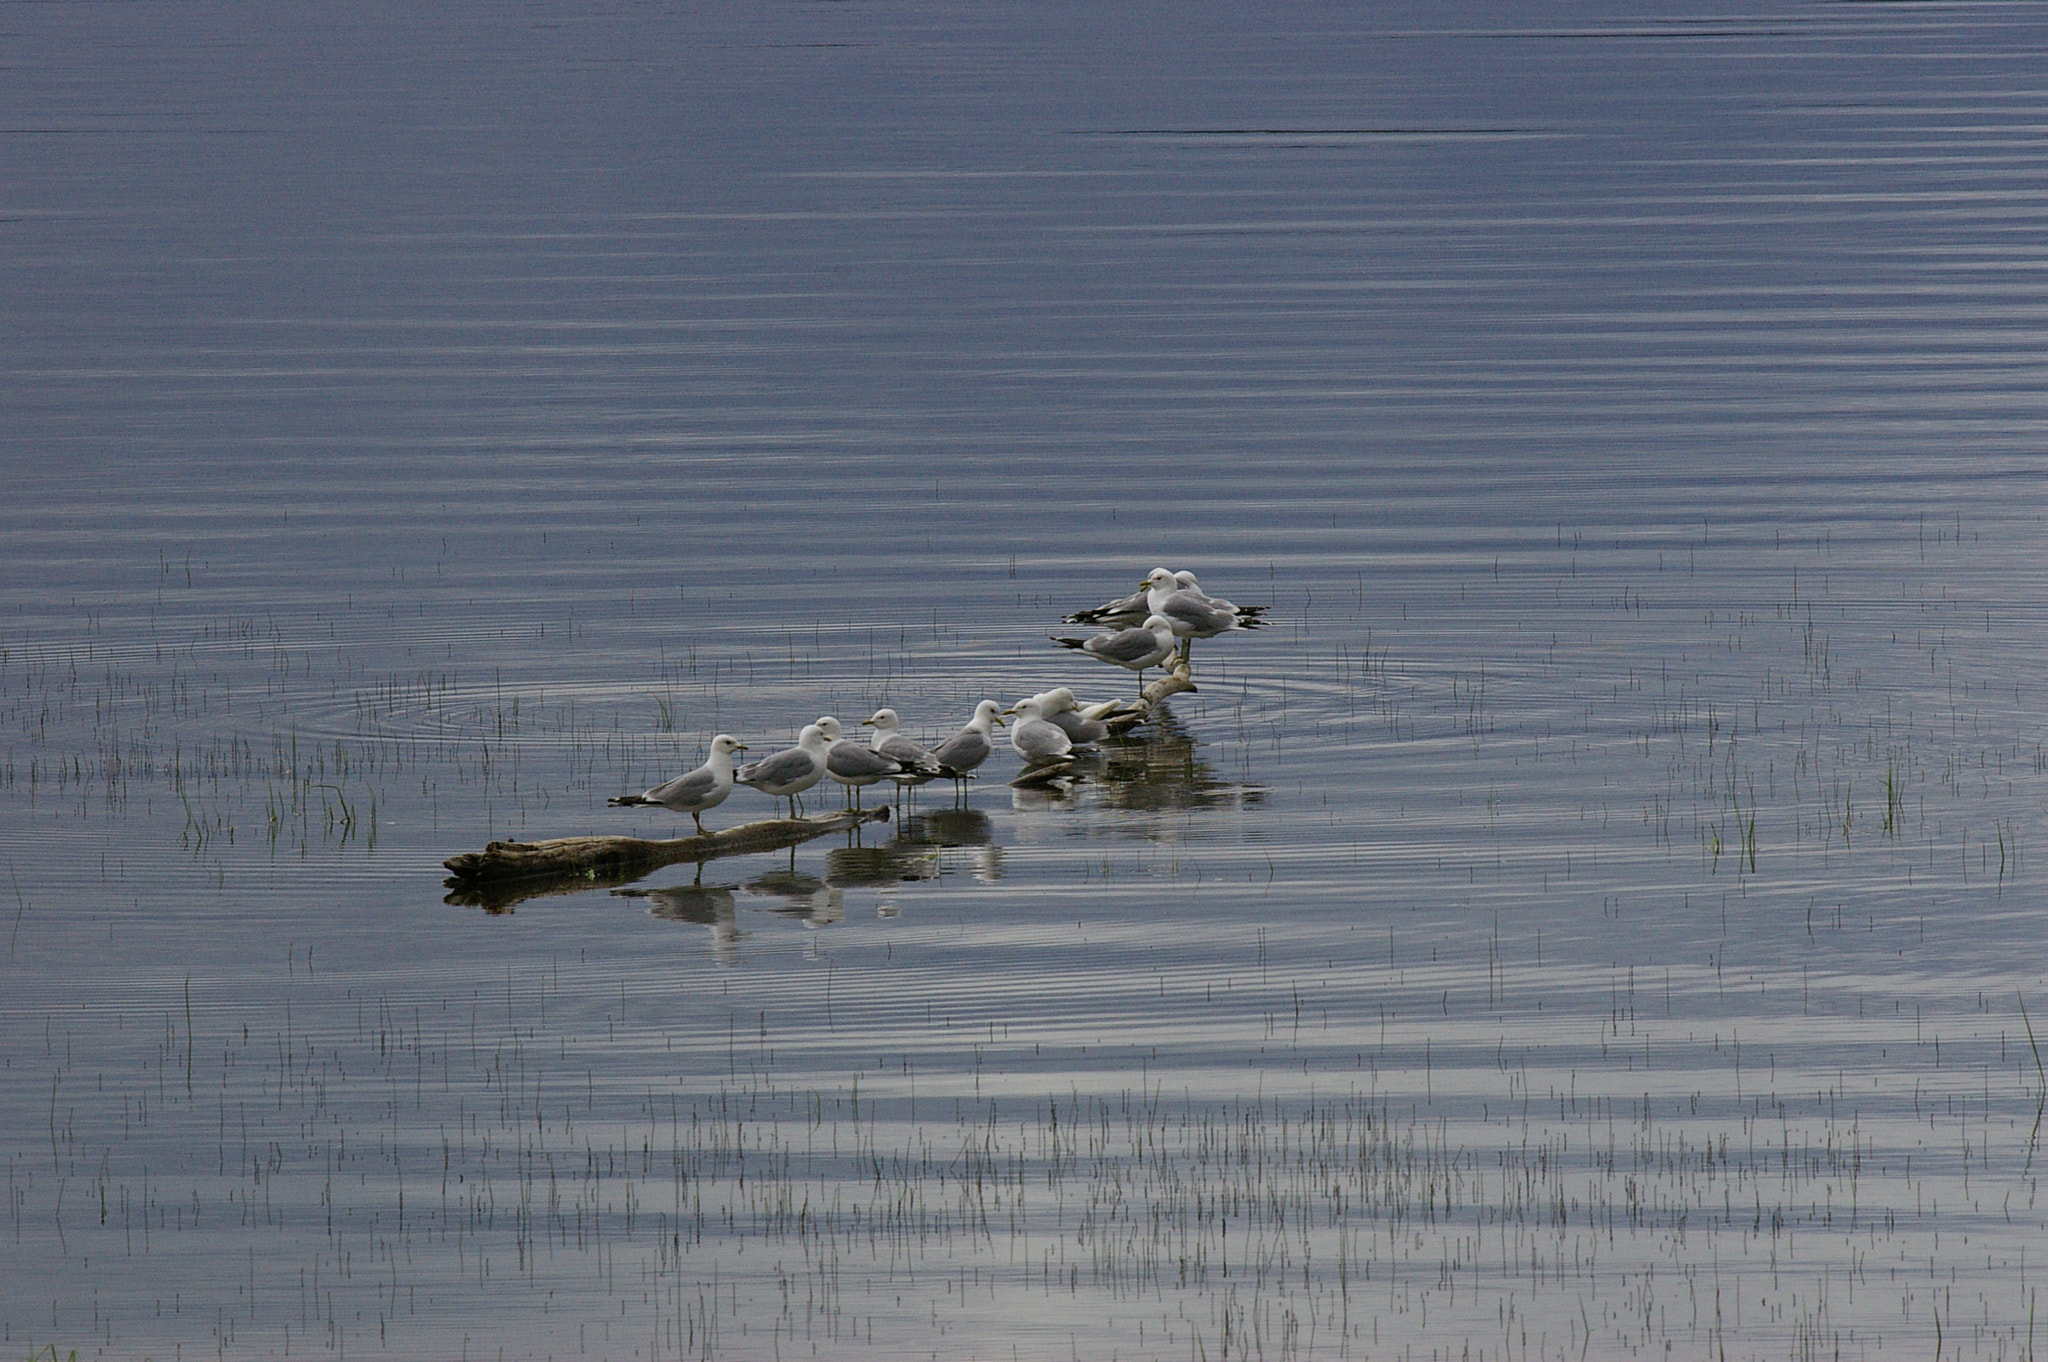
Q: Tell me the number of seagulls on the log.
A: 11